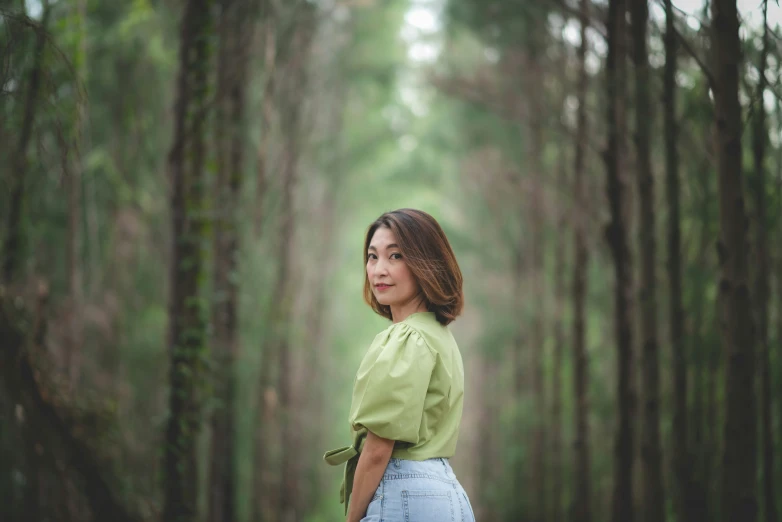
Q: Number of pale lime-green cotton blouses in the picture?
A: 1